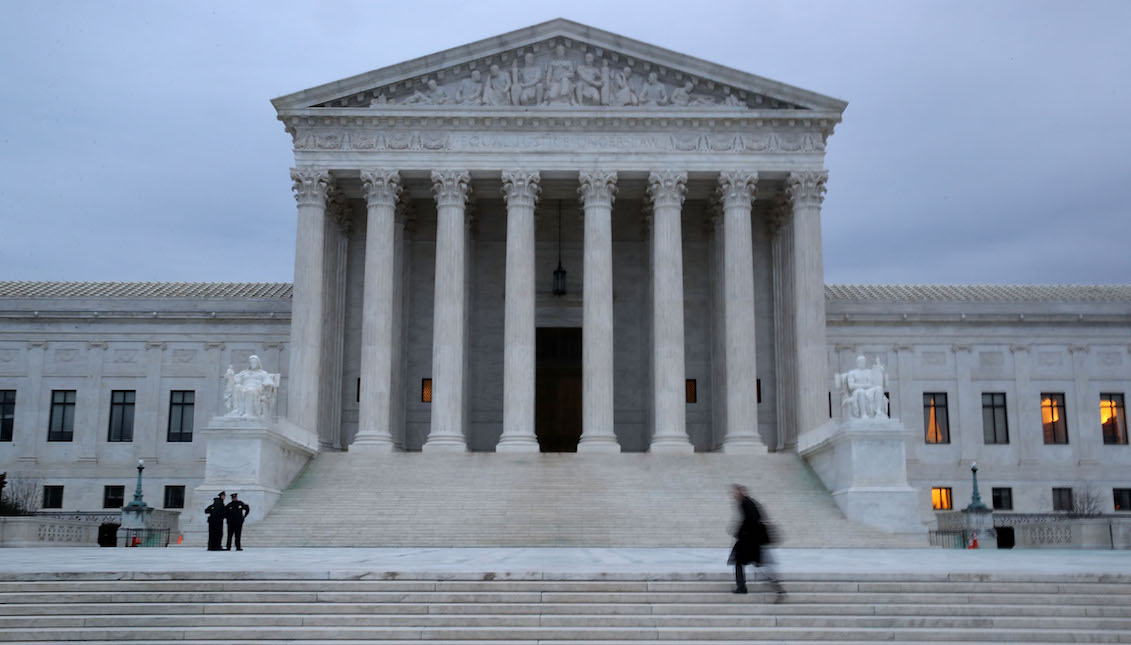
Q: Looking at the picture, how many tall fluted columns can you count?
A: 8